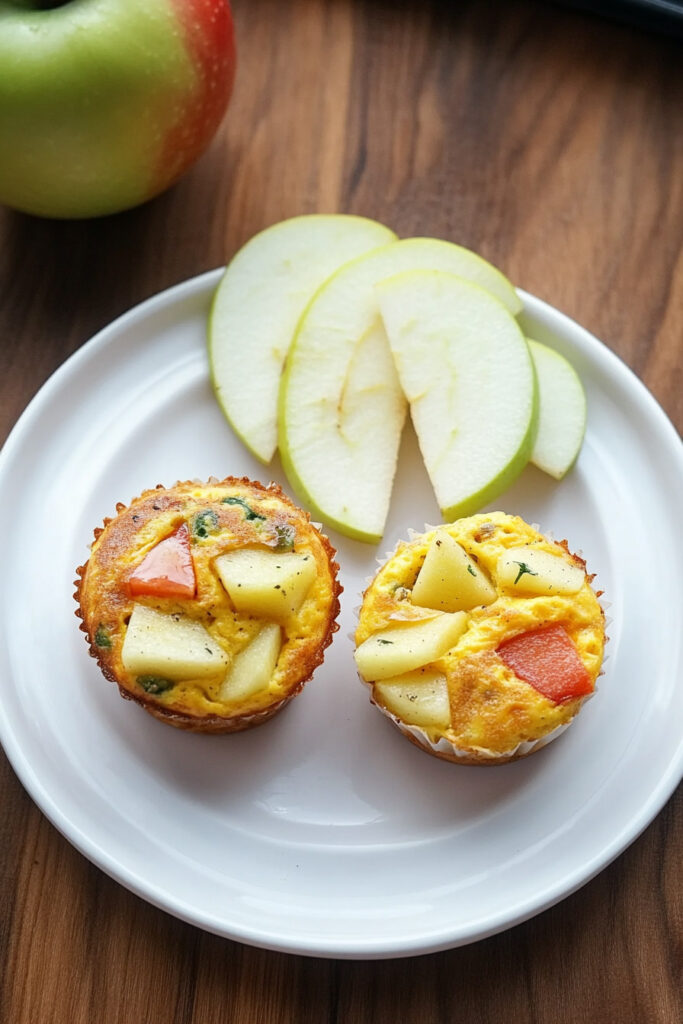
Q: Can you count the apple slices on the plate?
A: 4